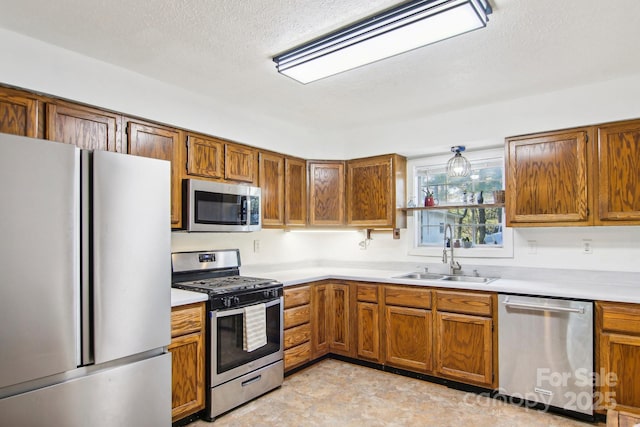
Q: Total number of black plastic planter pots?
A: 0